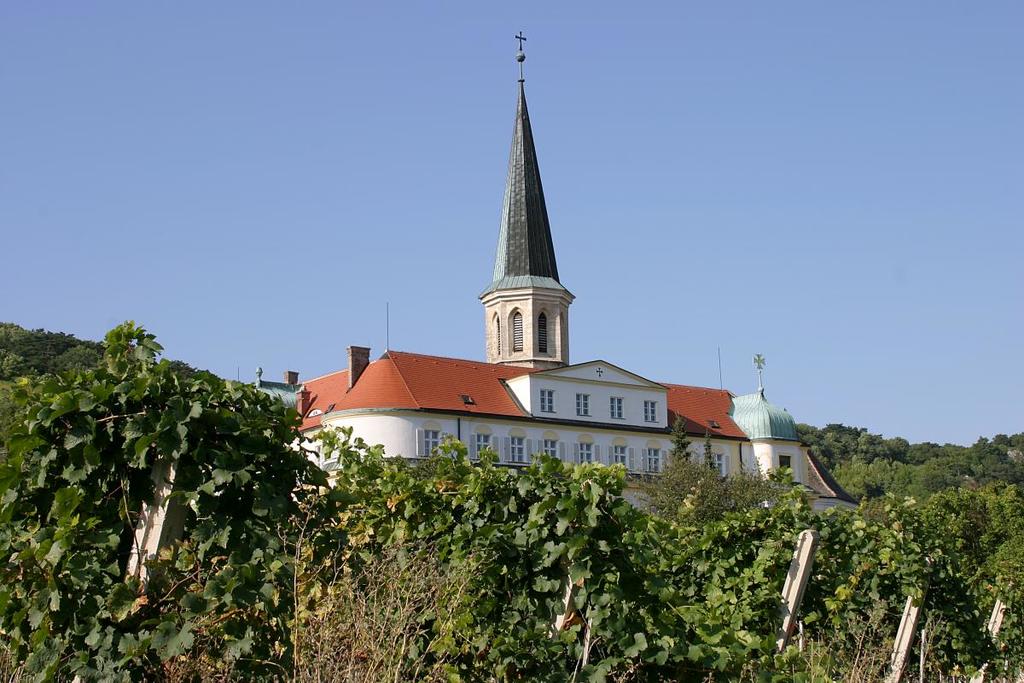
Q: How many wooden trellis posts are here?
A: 5